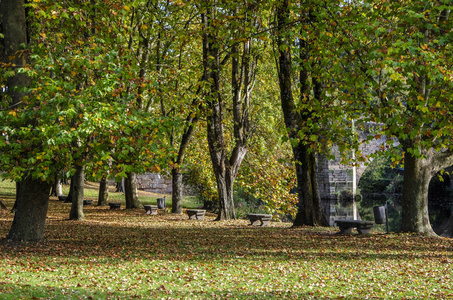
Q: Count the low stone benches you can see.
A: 7